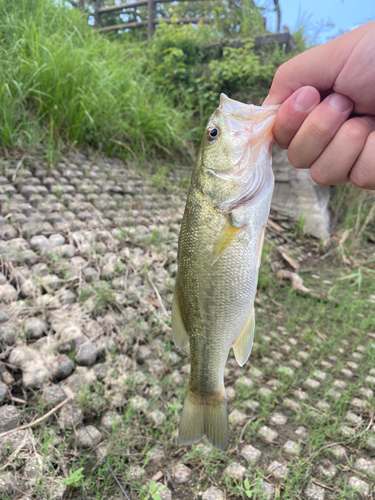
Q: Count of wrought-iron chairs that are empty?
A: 0